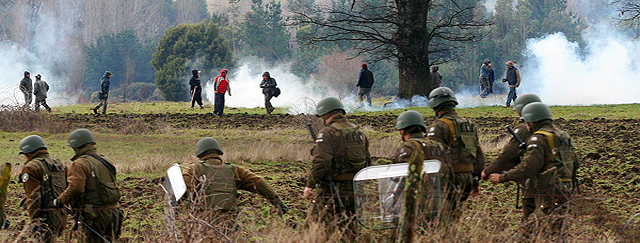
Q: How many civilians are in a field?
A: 11